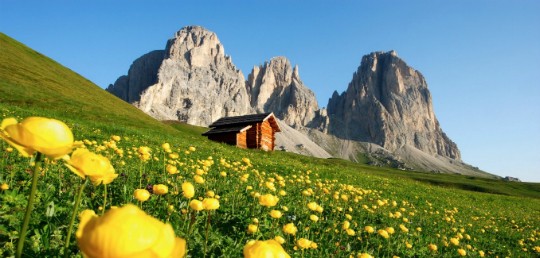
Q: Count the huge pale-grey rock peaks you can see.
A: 3